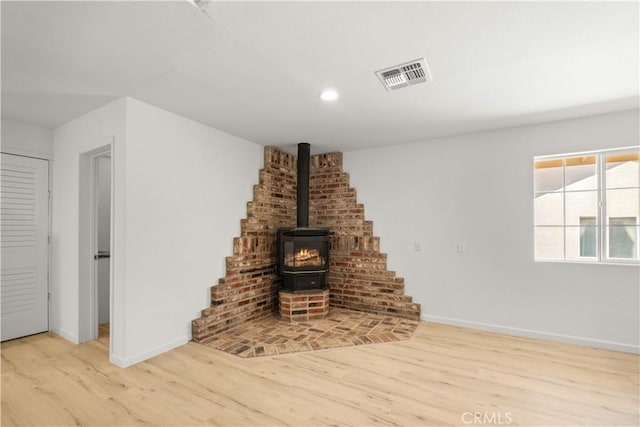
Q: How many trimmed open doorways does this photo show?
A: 1